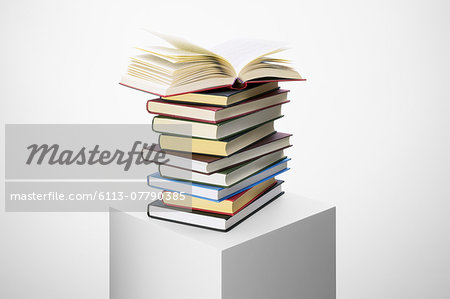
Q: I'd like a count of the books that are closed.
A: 9